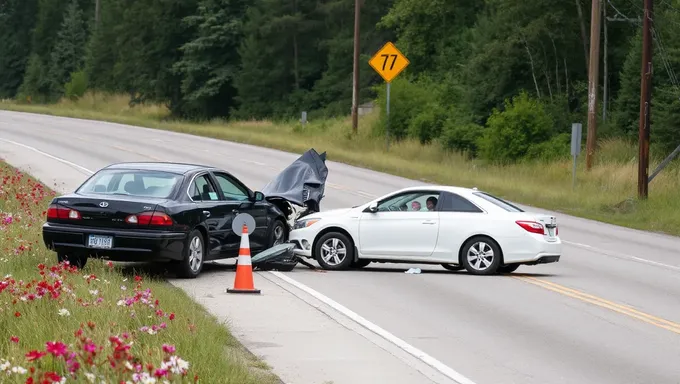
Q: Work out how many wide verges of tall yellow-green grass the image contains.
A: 1